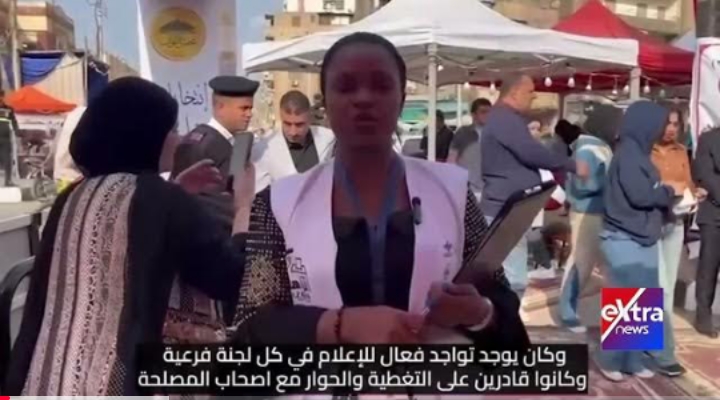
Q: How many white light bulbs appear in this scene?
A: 10